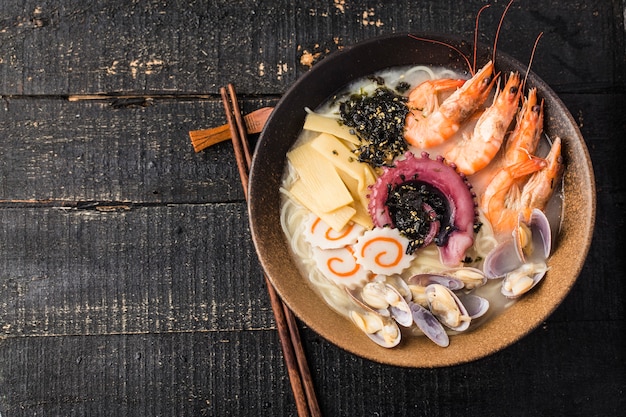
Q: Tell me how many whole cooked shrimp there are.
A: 4